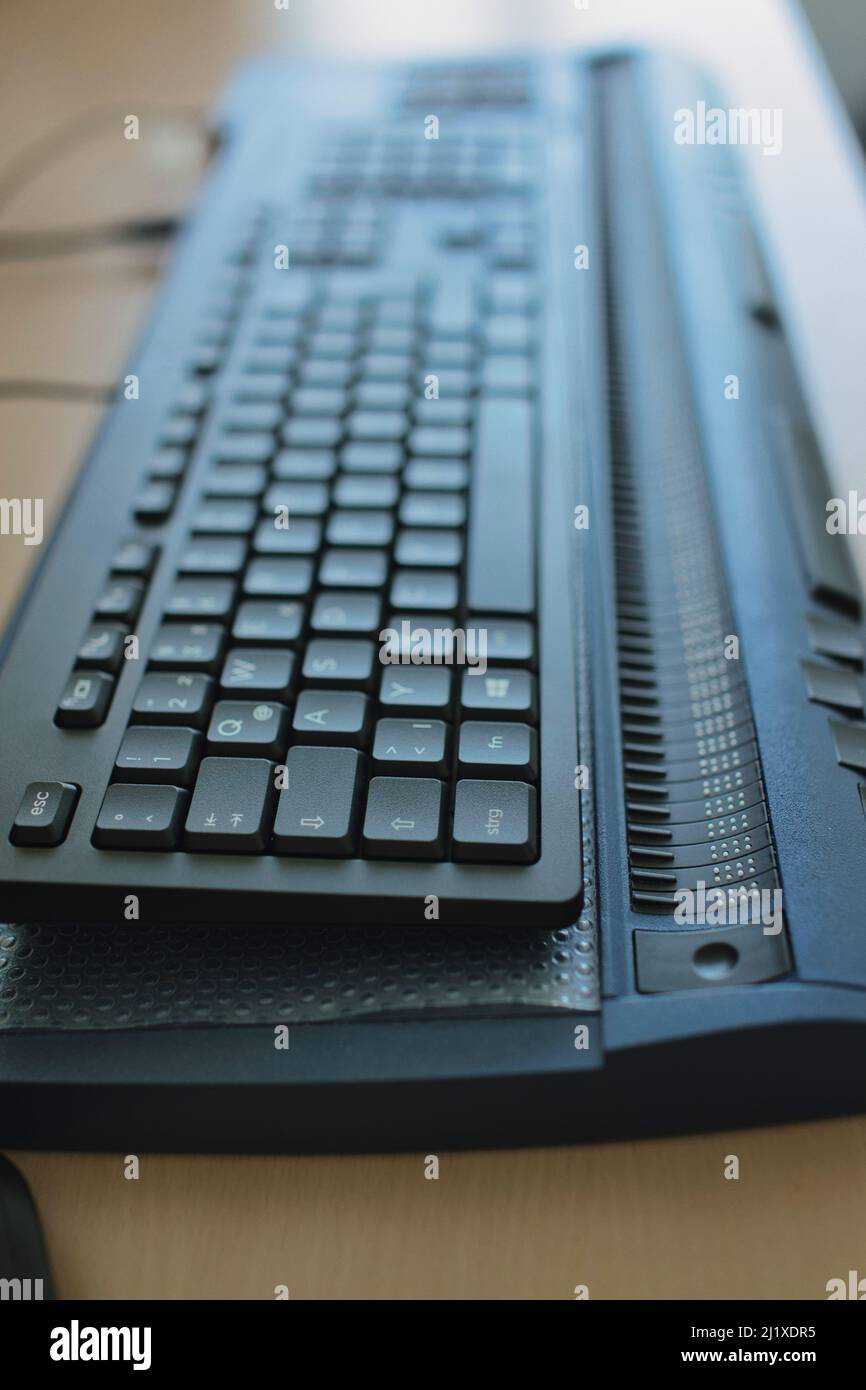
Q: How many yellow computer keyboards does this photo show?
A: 0